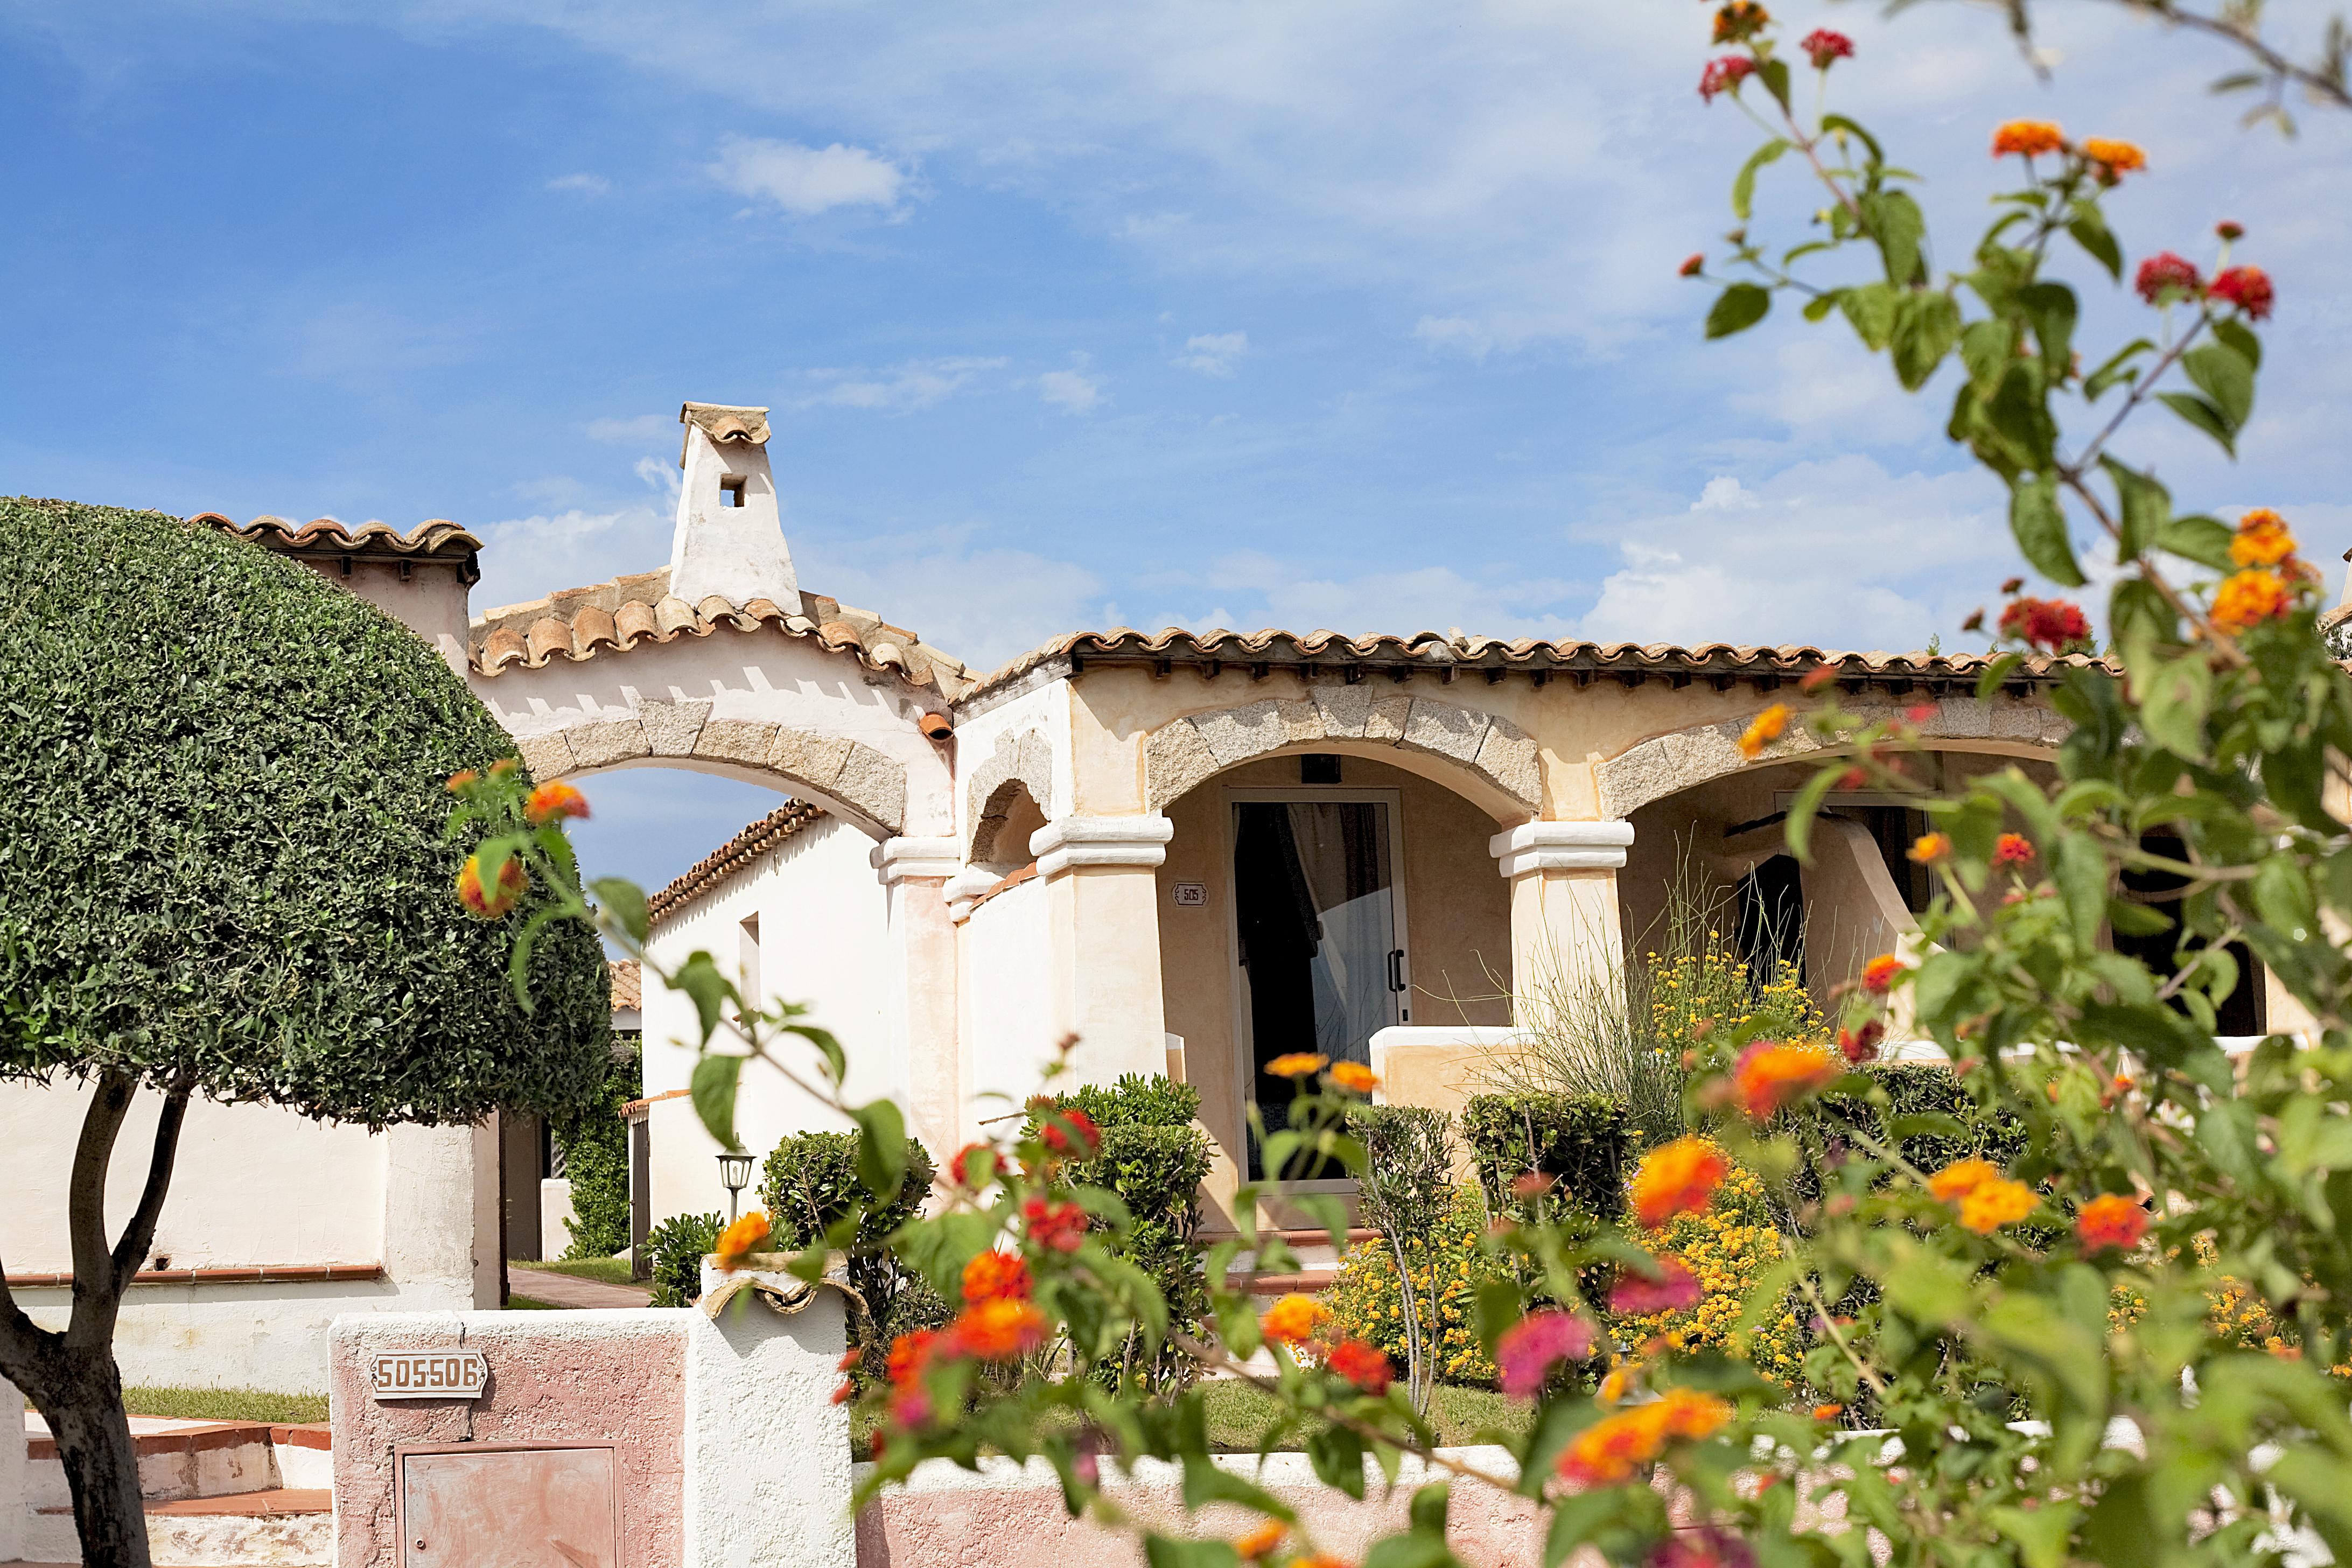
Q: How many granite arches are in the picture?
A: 4